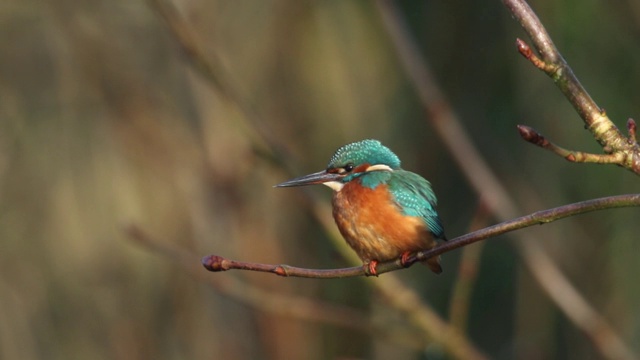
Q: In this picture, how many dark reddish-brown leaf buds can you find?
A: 4